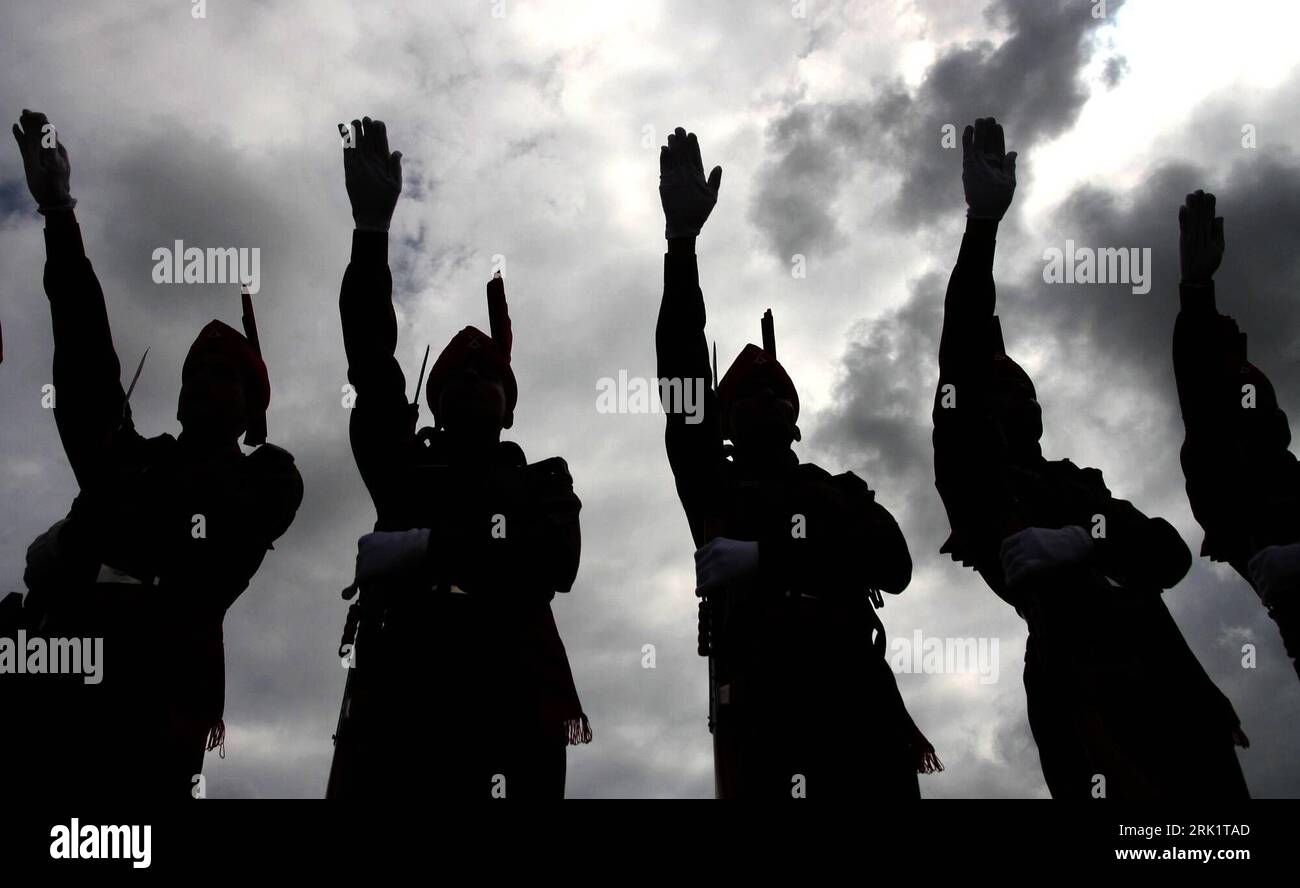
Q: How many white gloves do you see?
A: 10